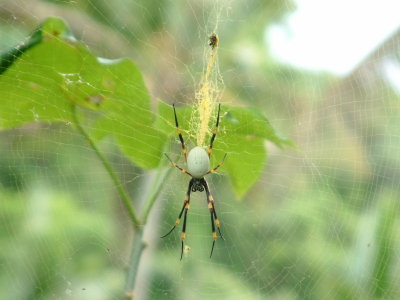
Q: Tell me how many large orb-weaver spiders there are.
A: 1